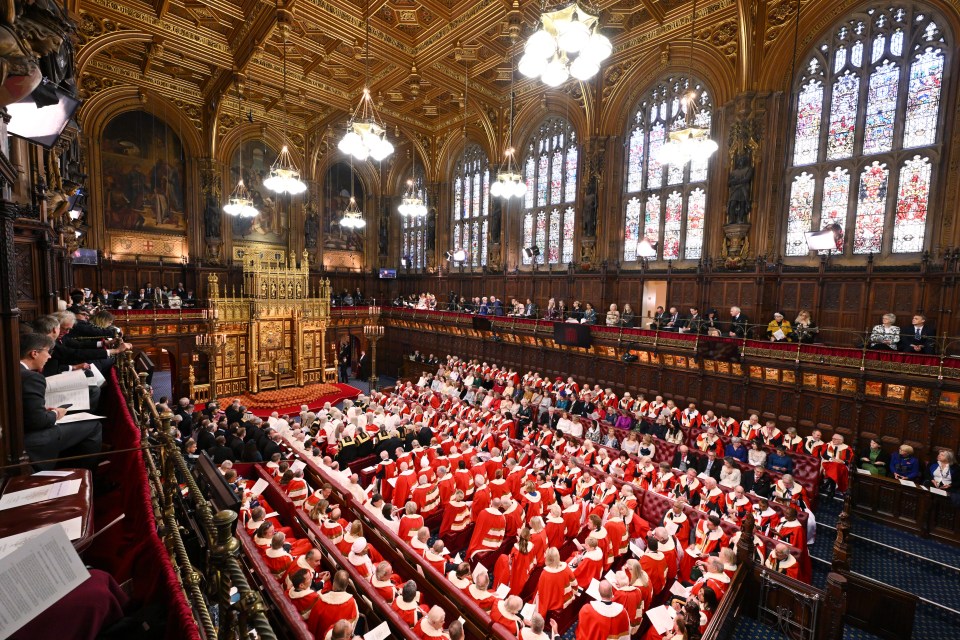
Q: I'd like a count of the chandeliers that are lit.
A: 8